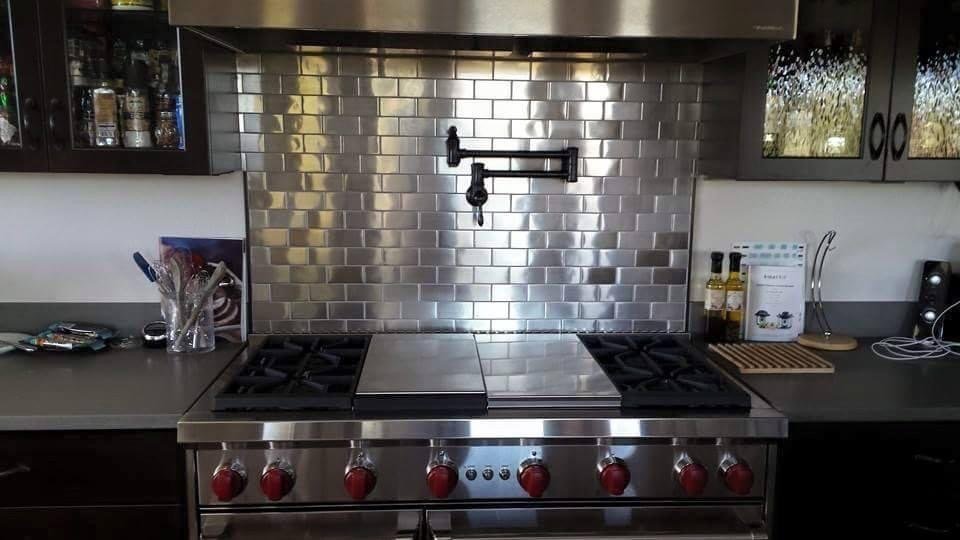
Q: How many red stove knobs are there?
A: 8